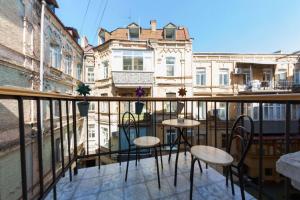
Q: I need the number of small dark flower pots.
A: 3